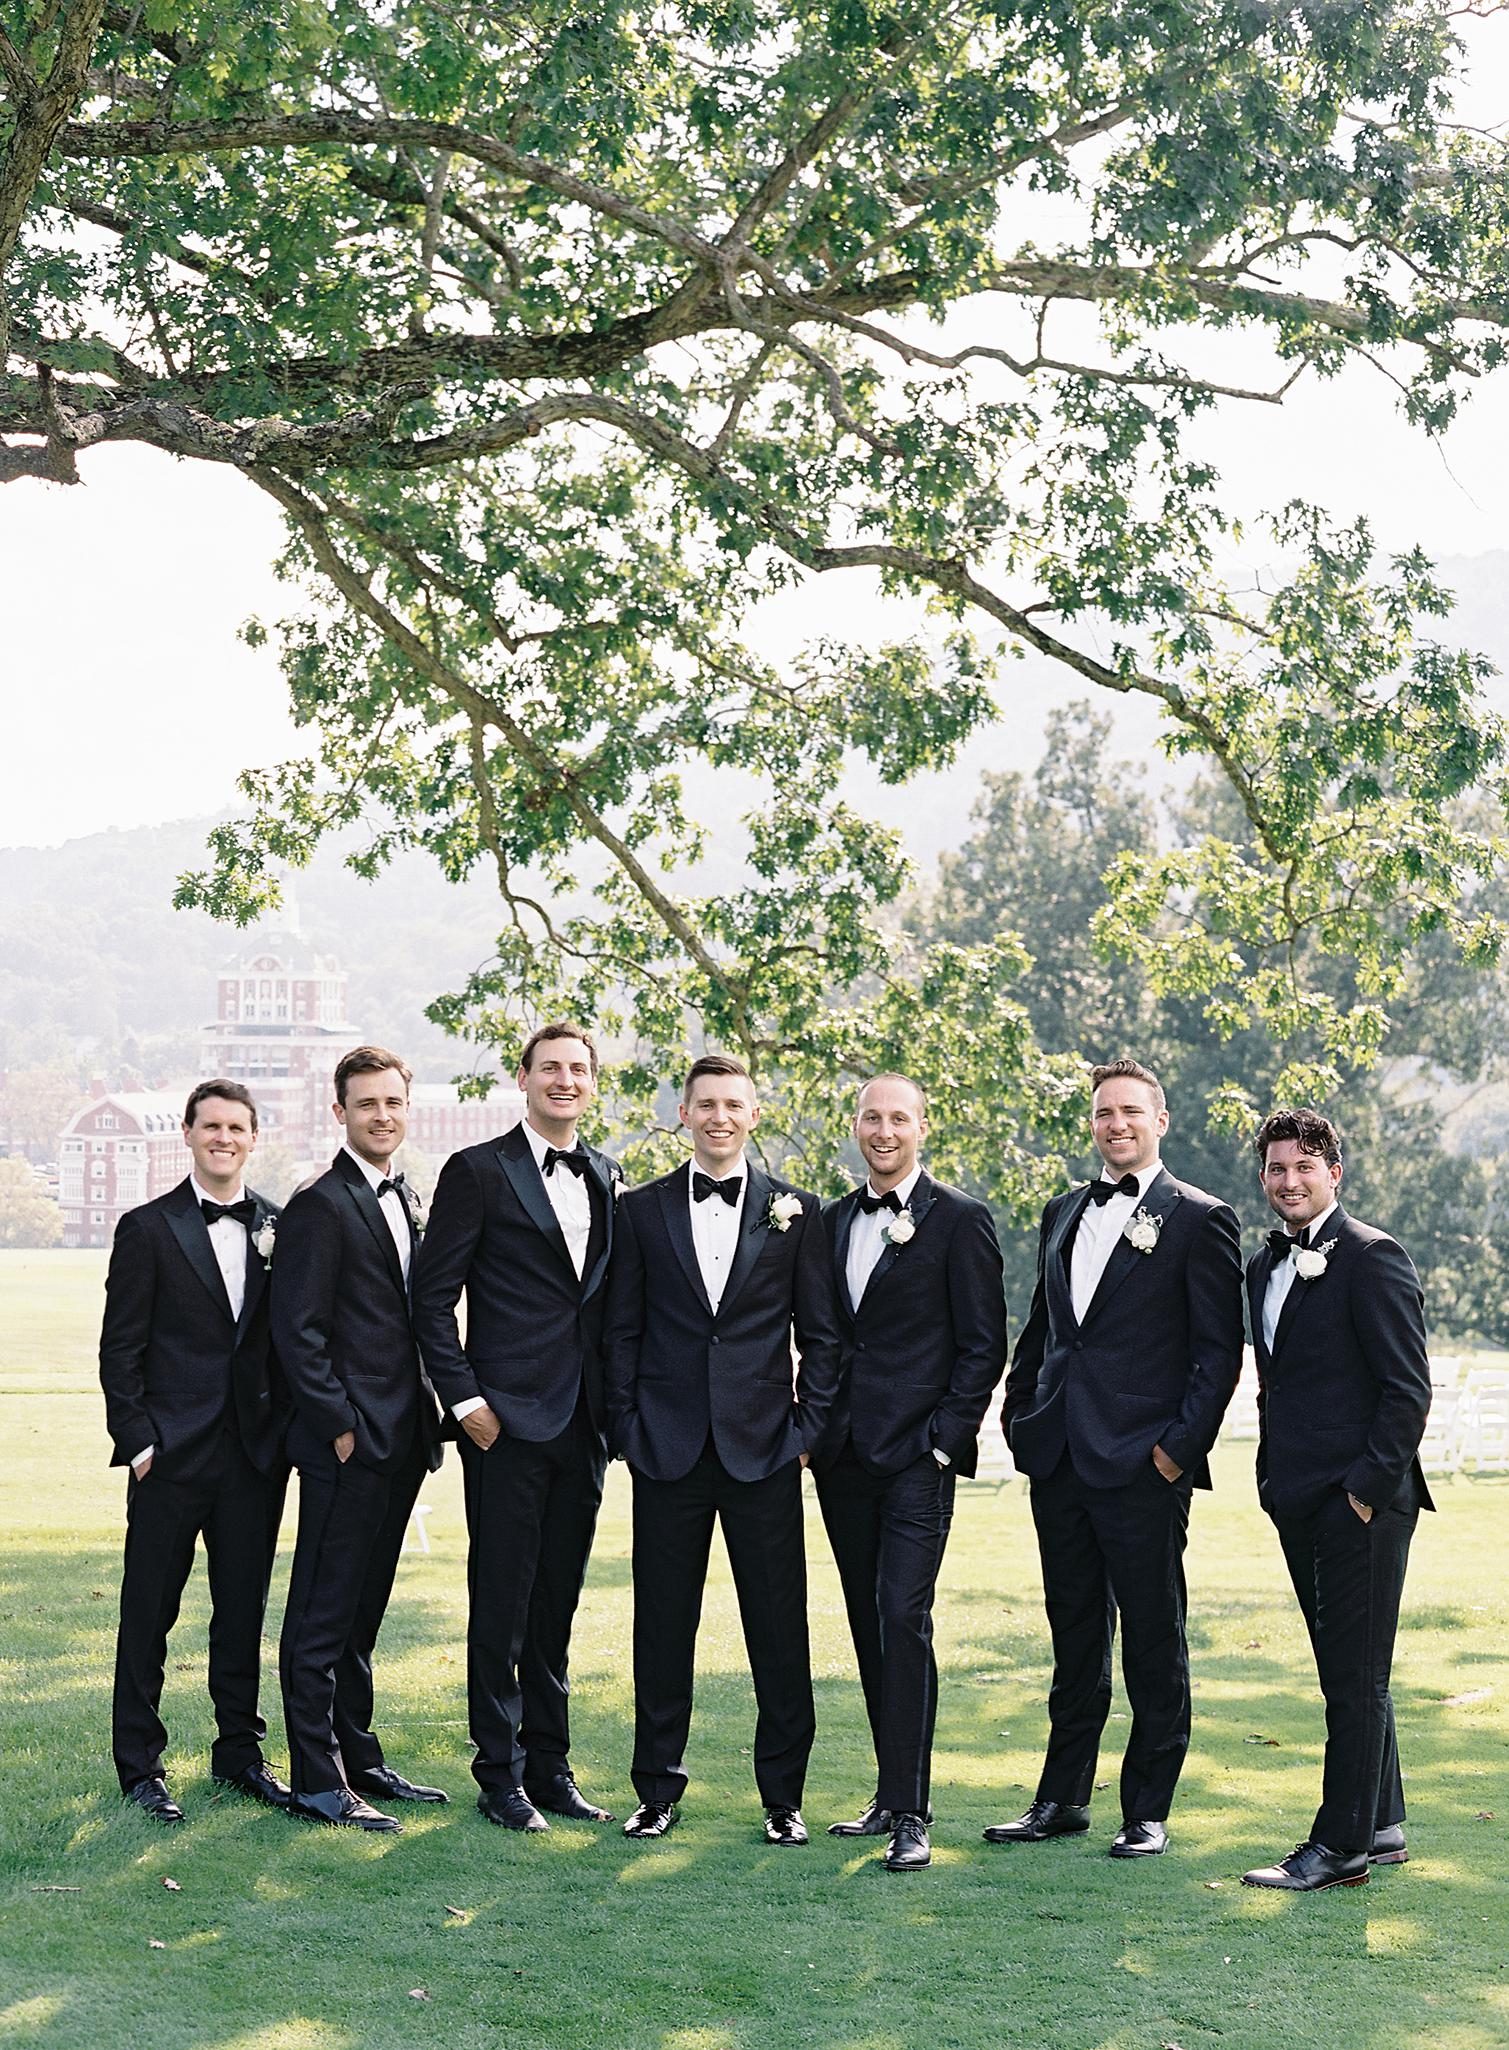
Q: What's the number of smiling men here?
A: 7